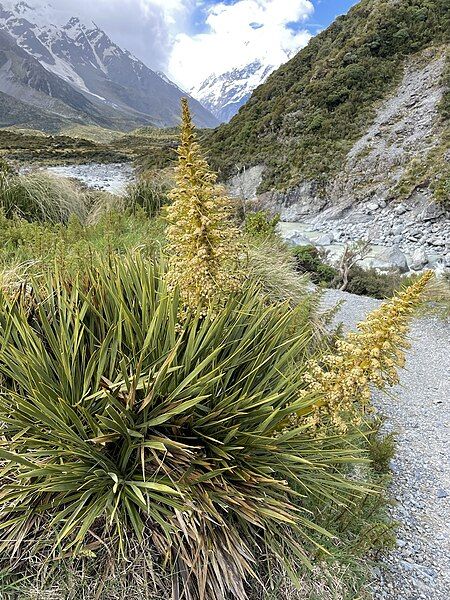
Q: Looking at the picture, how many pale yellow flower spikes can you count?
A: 2